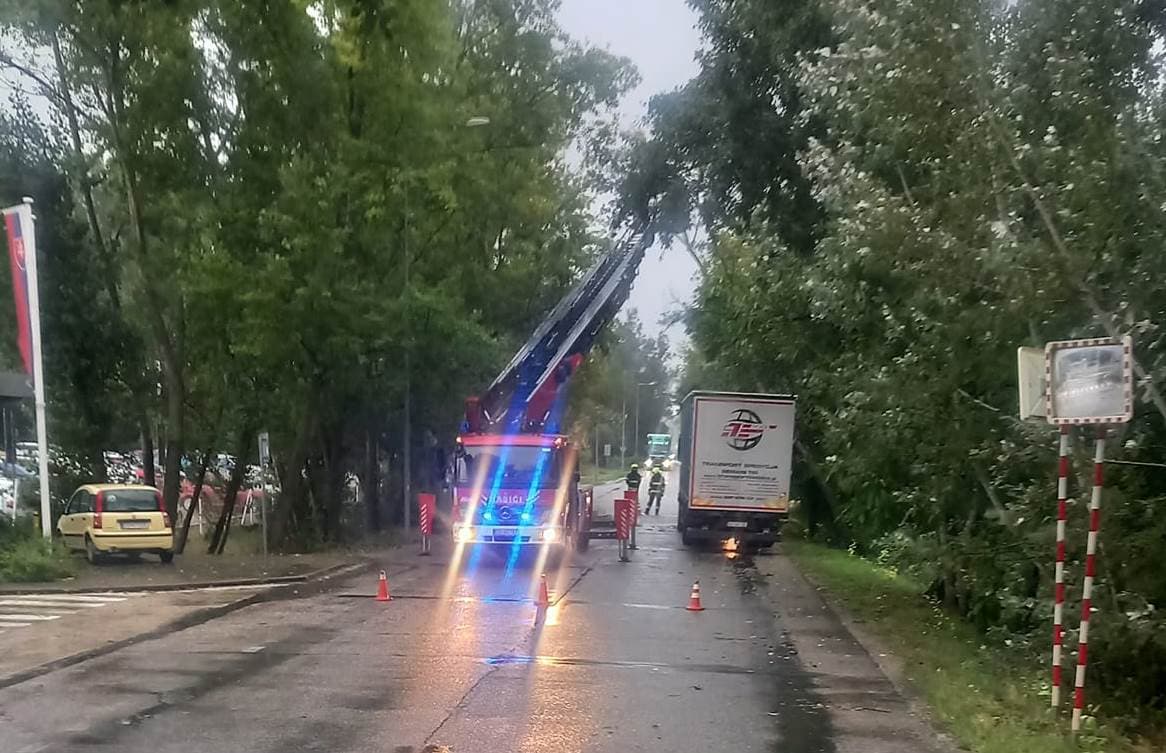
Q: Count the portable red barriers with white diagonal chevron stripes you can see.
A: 3